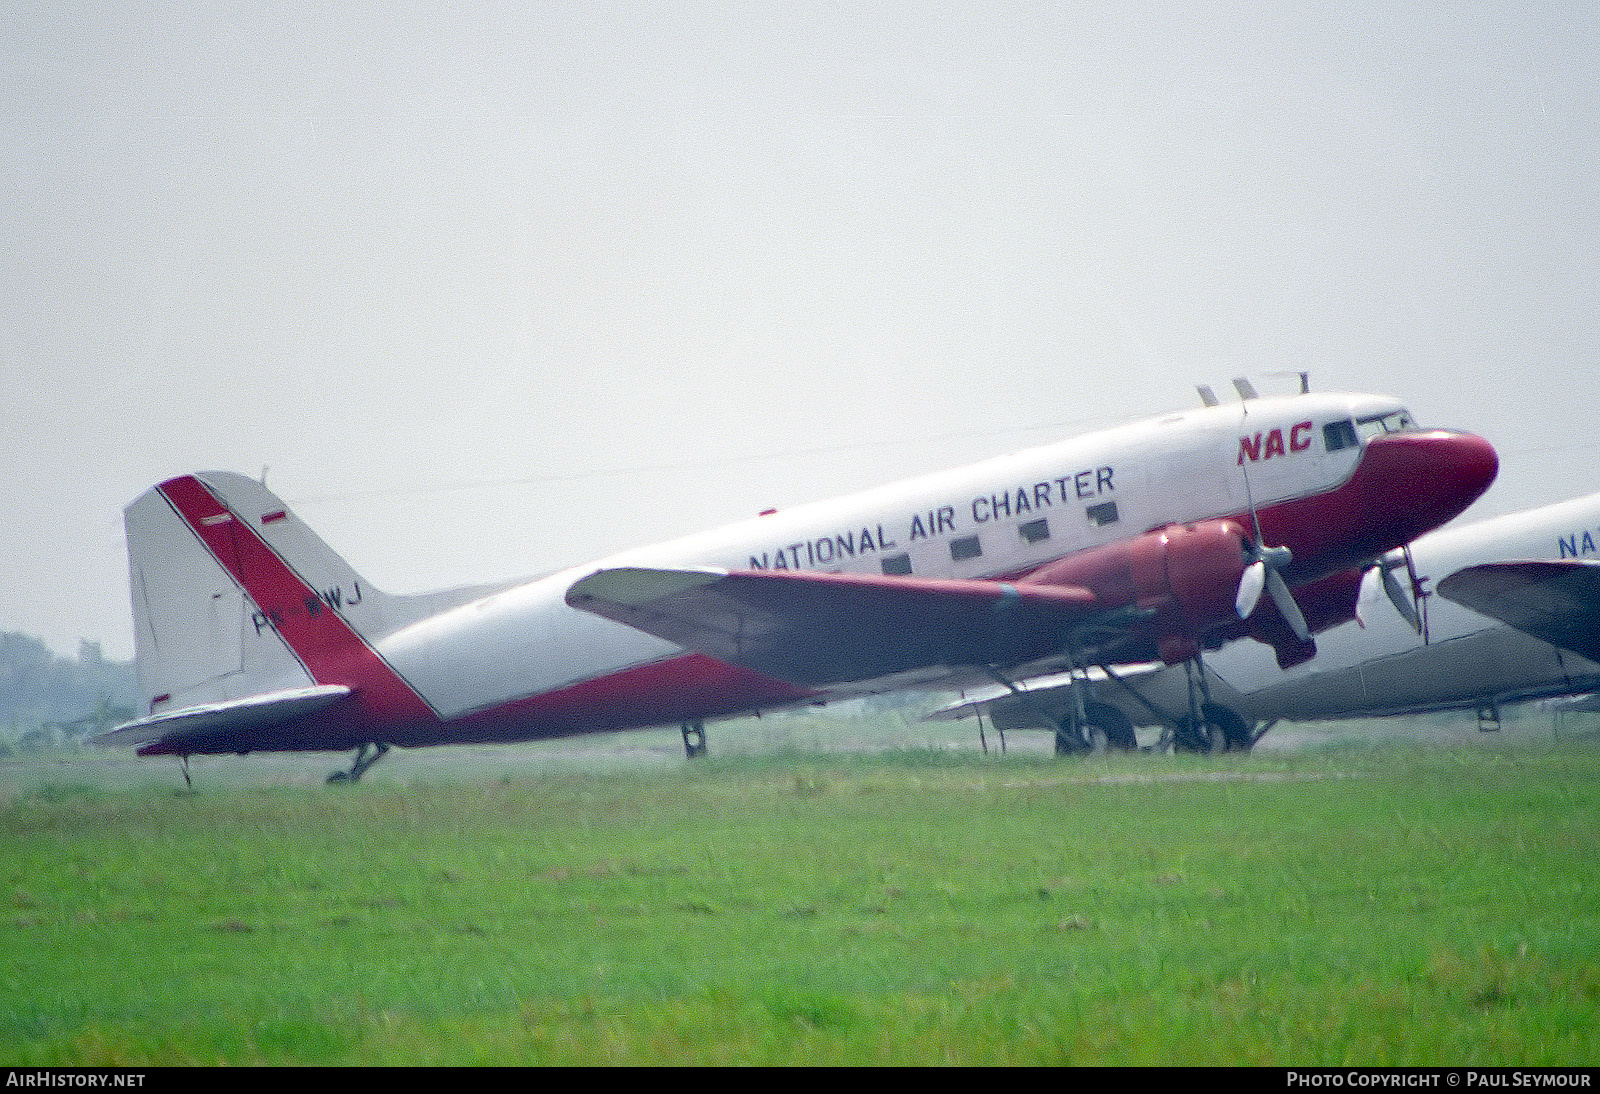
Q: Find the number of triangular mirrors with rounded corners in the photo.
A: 0